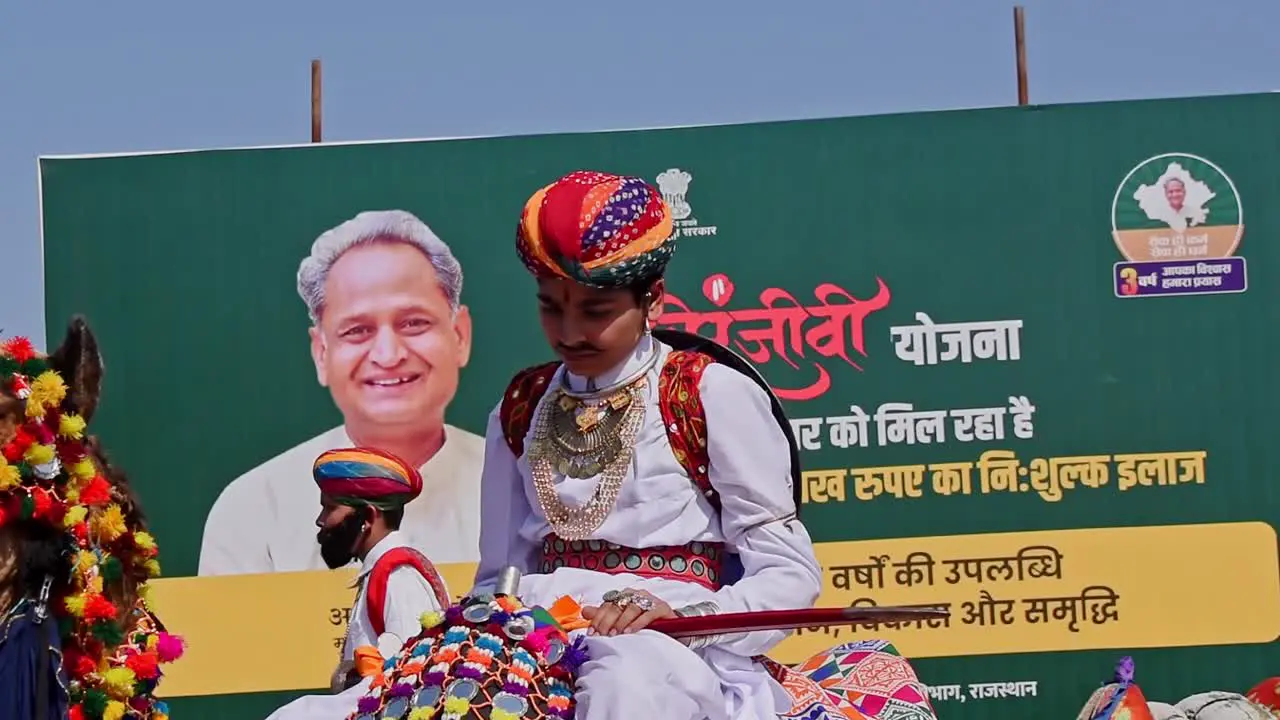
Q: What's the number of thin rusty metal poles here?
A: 2